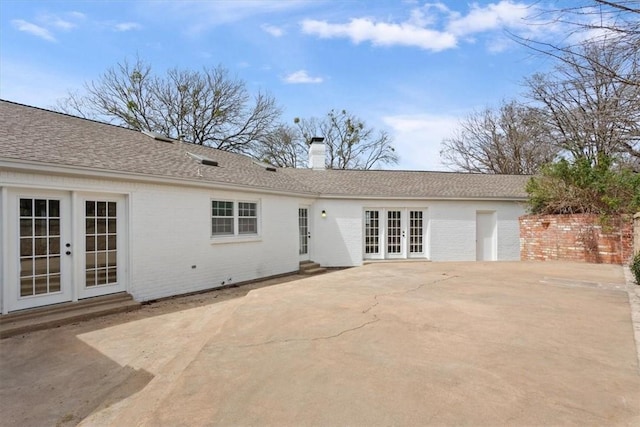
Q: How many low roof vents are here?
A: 3